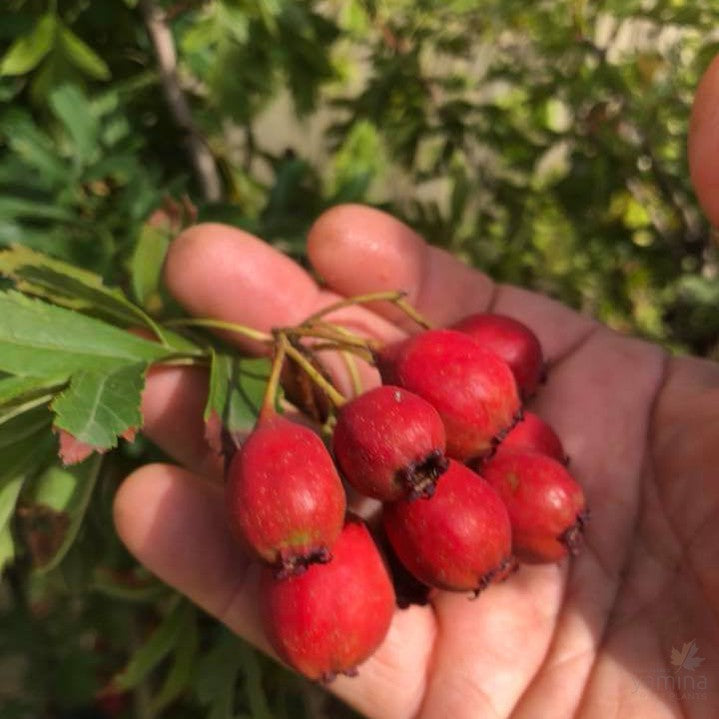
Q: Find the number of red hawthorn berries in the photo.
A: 8